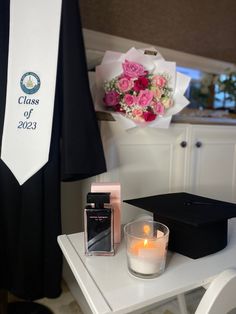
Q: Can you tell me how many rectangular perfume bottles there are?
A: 1